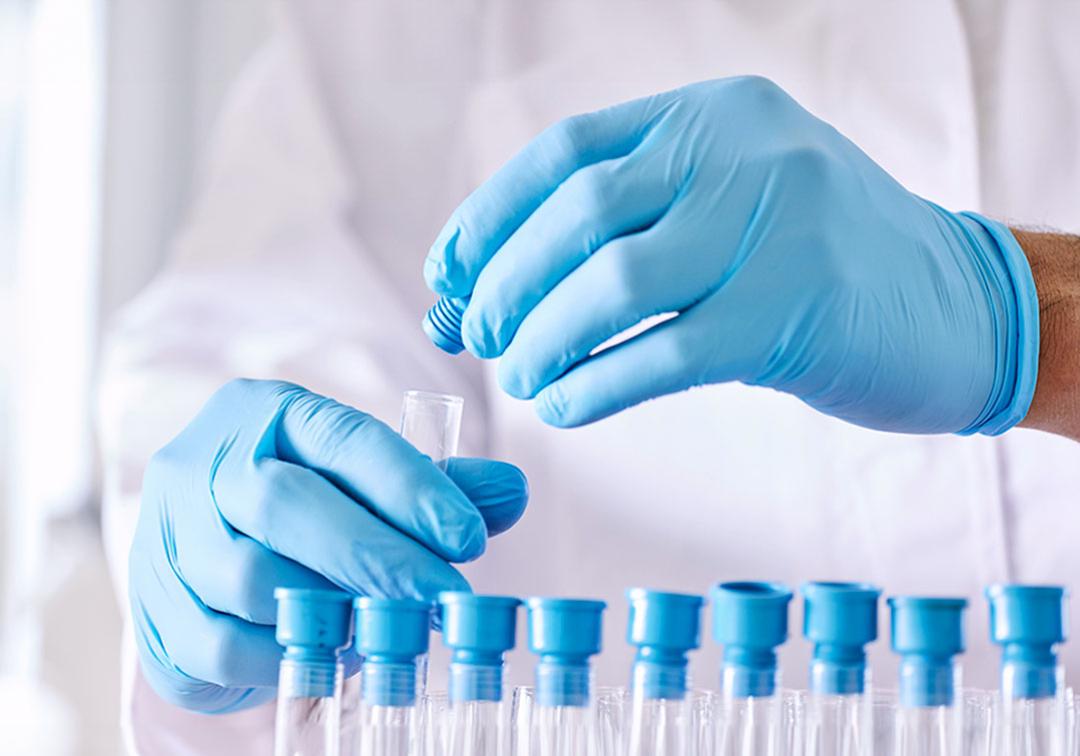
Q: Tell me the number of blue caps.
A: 10